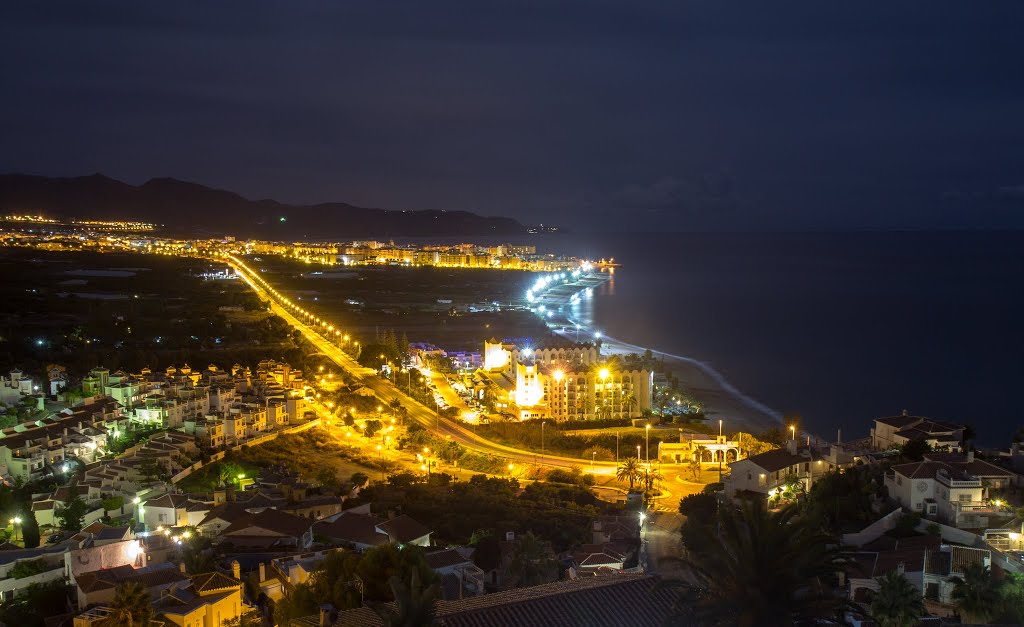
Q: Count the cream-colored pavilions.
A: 1